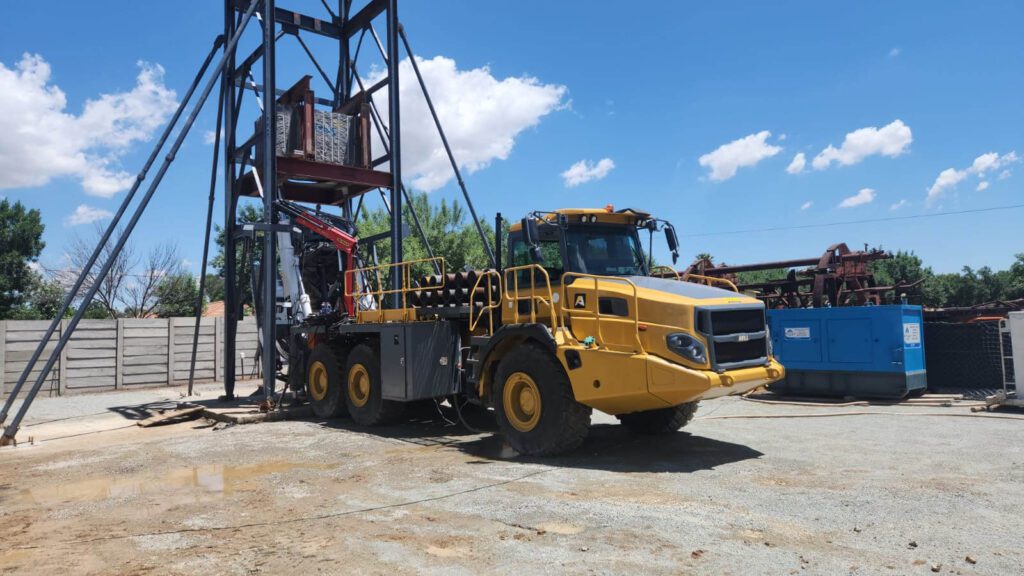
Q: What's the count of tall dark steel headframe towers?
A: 1